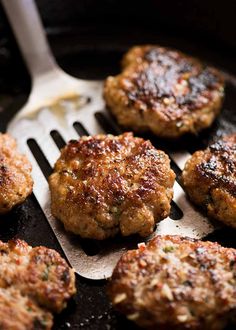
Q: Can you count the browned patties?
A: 6